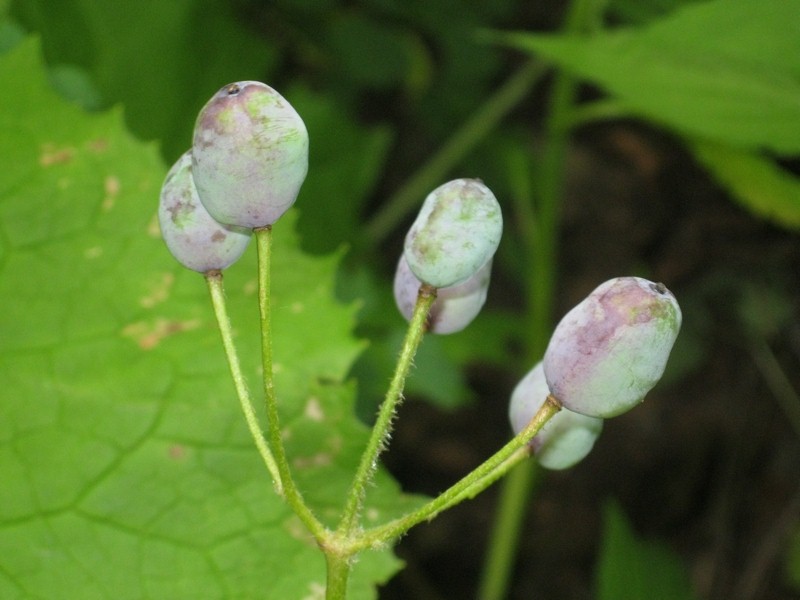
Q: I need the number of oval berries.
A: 6